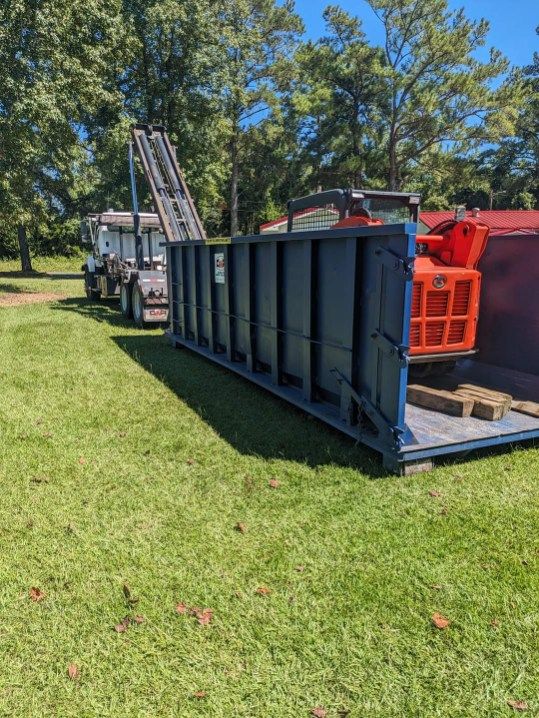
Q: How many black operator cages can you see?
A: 1